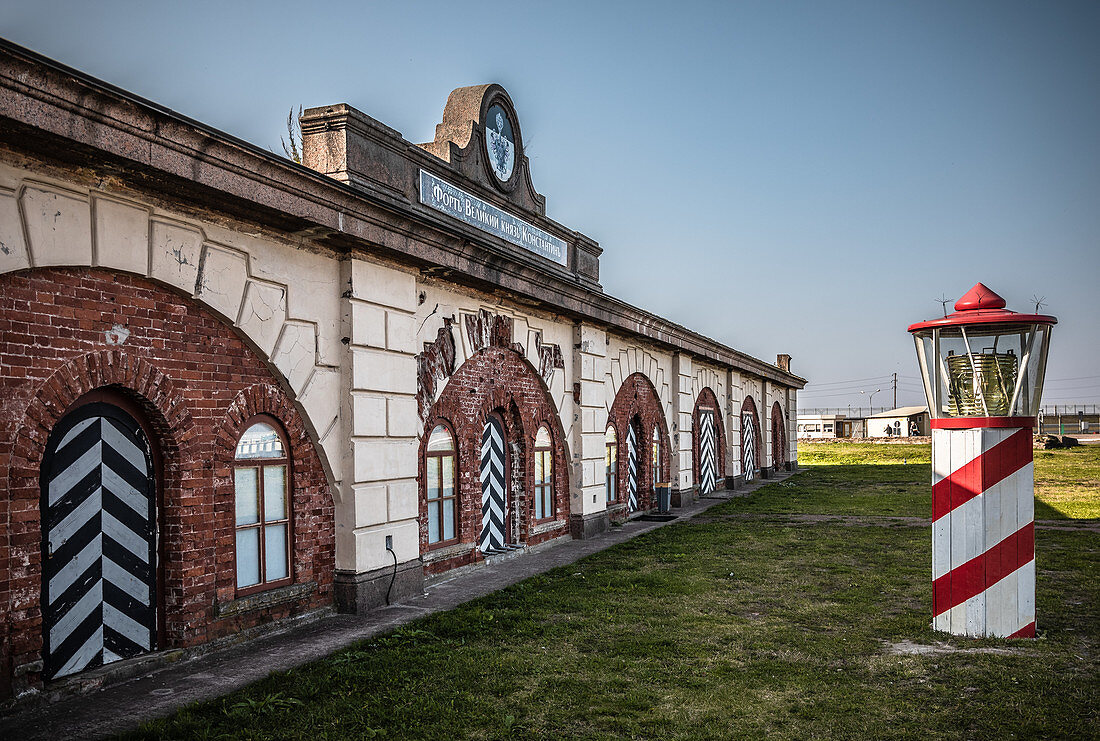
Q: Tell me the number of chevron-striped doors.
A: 5